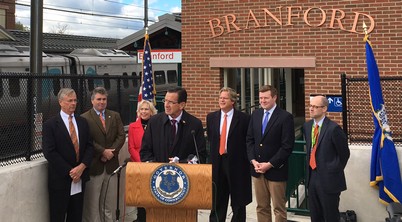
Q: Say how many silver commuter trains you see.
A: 1